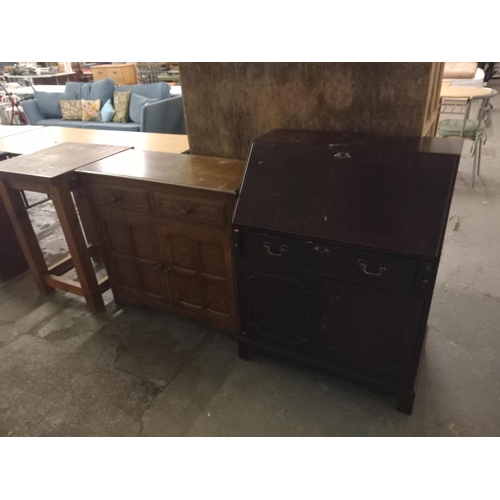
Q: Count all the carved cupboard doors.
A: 4